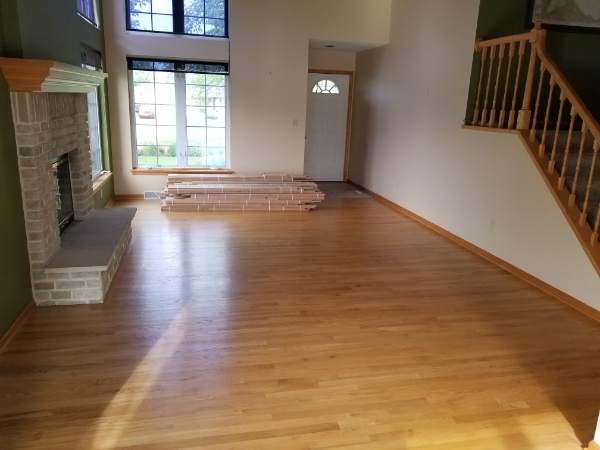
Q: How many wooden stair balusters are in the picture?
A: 12